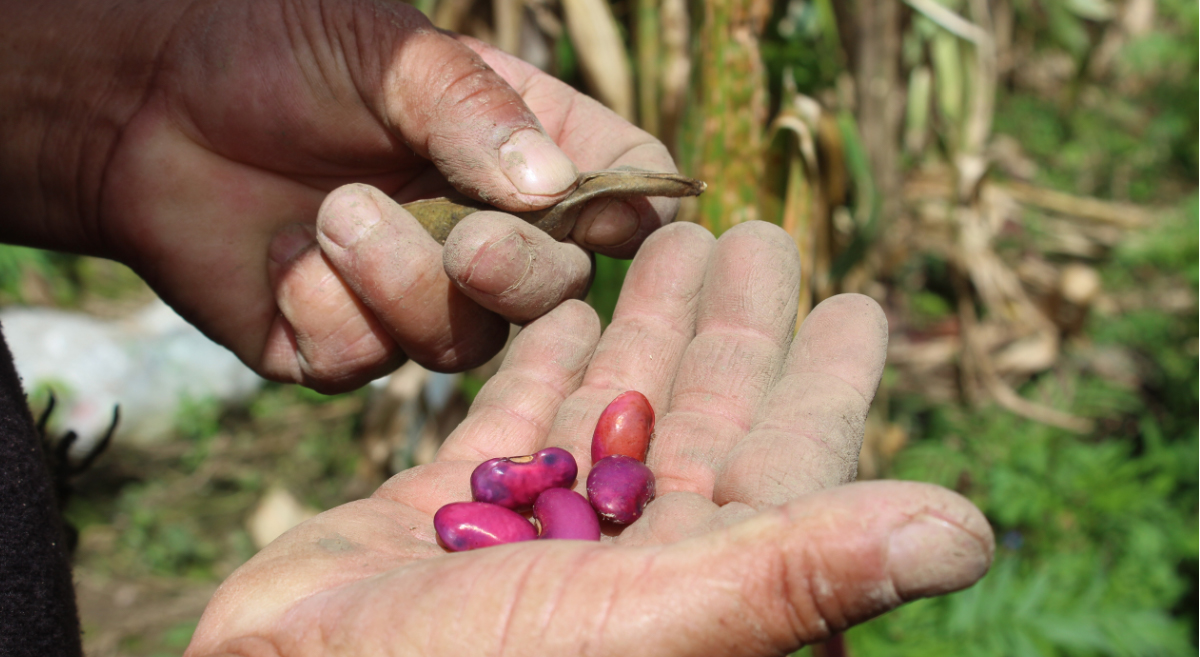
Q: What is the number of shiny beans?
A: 5